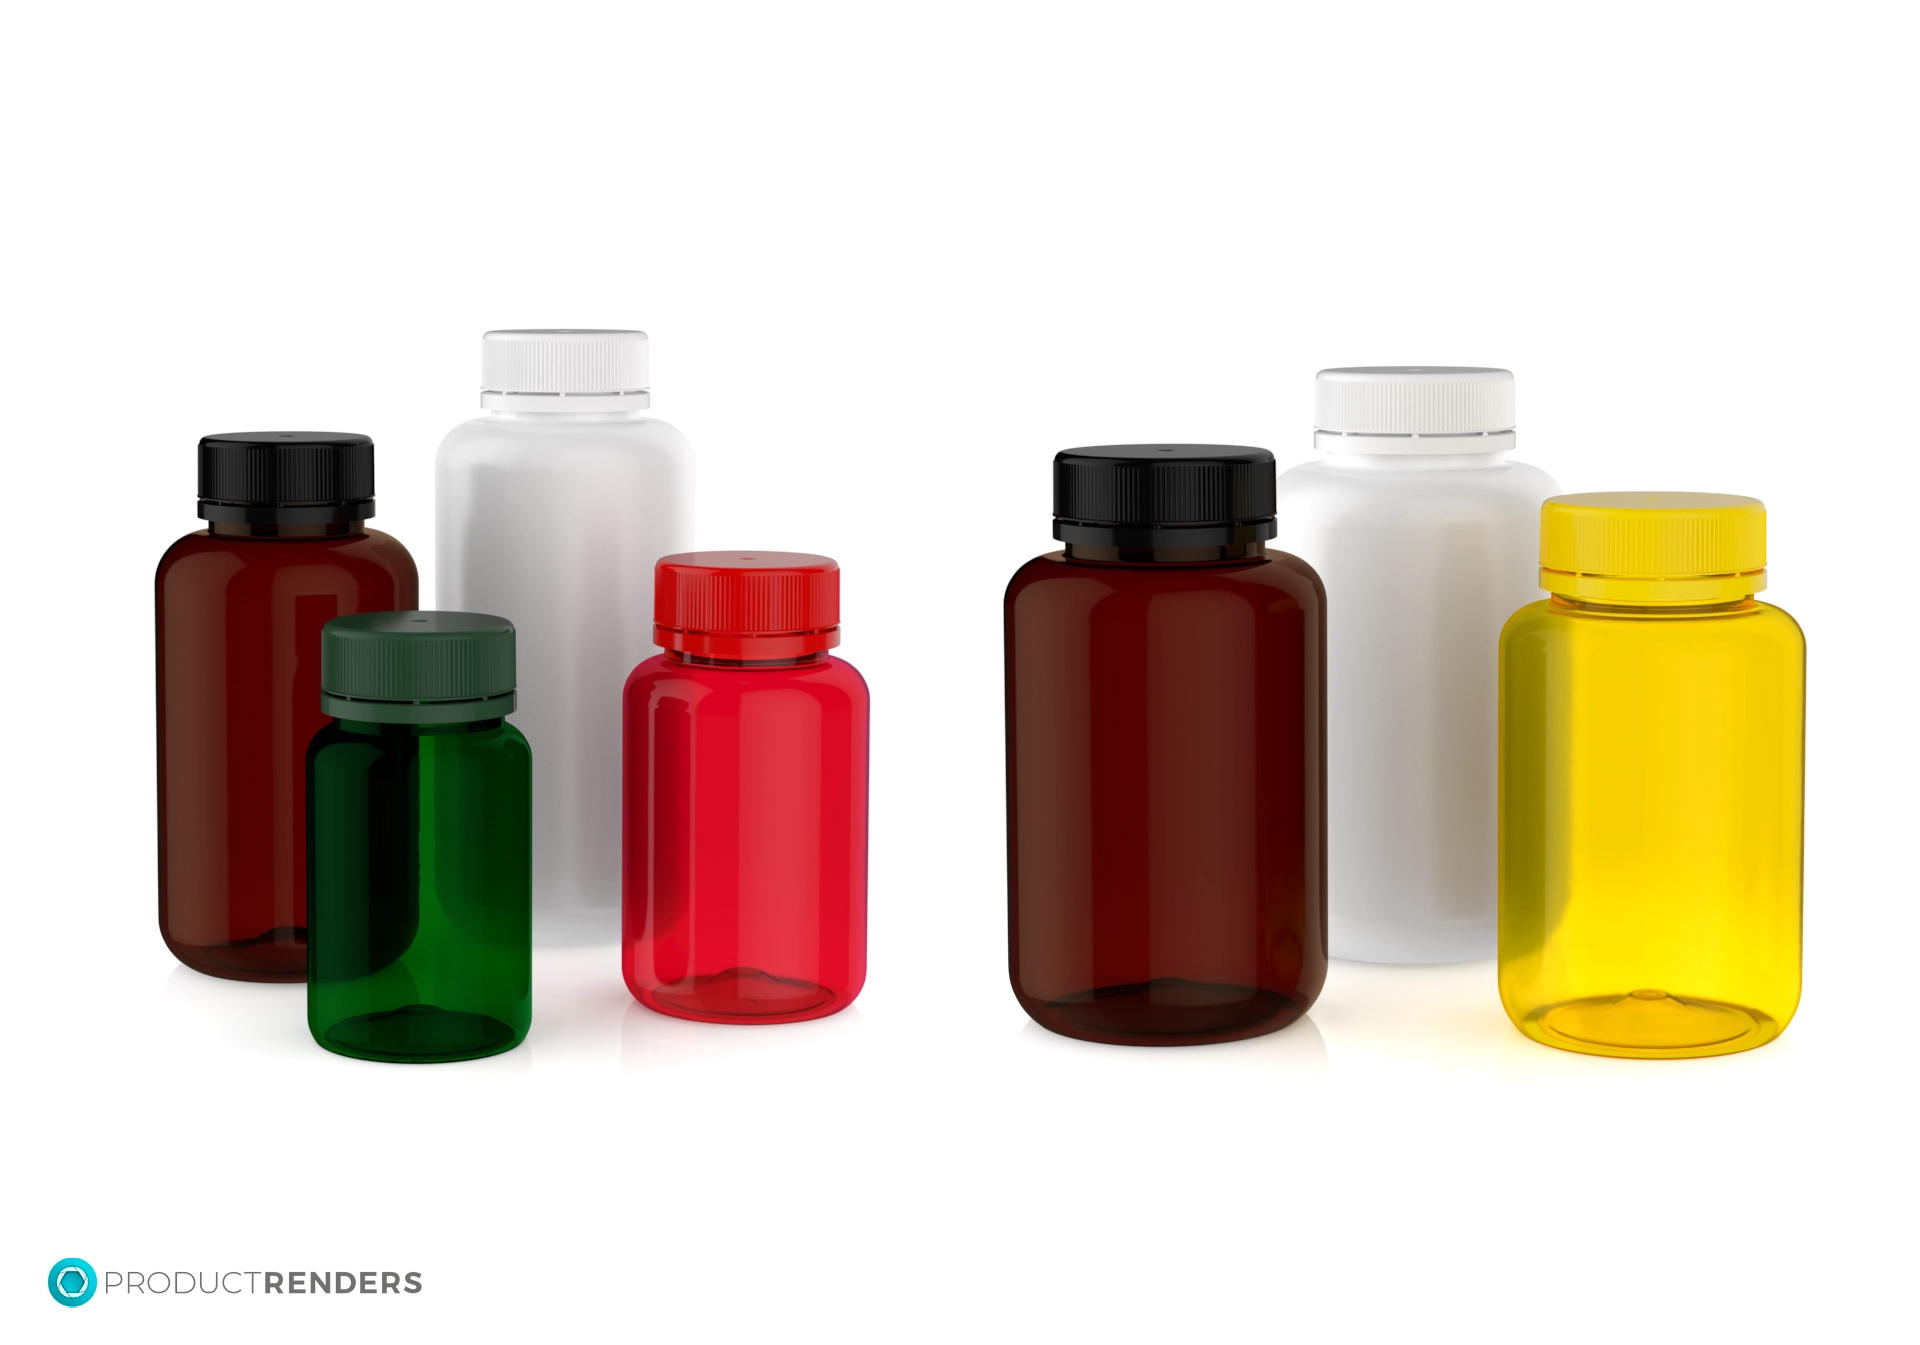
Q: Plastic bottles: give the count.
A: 7